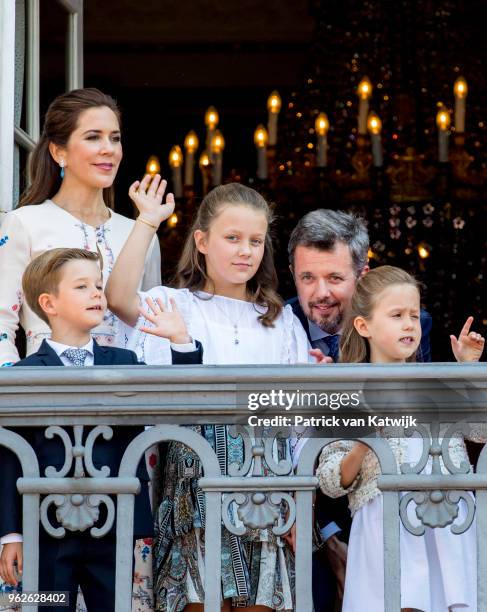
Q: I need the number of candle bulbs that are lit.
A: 15